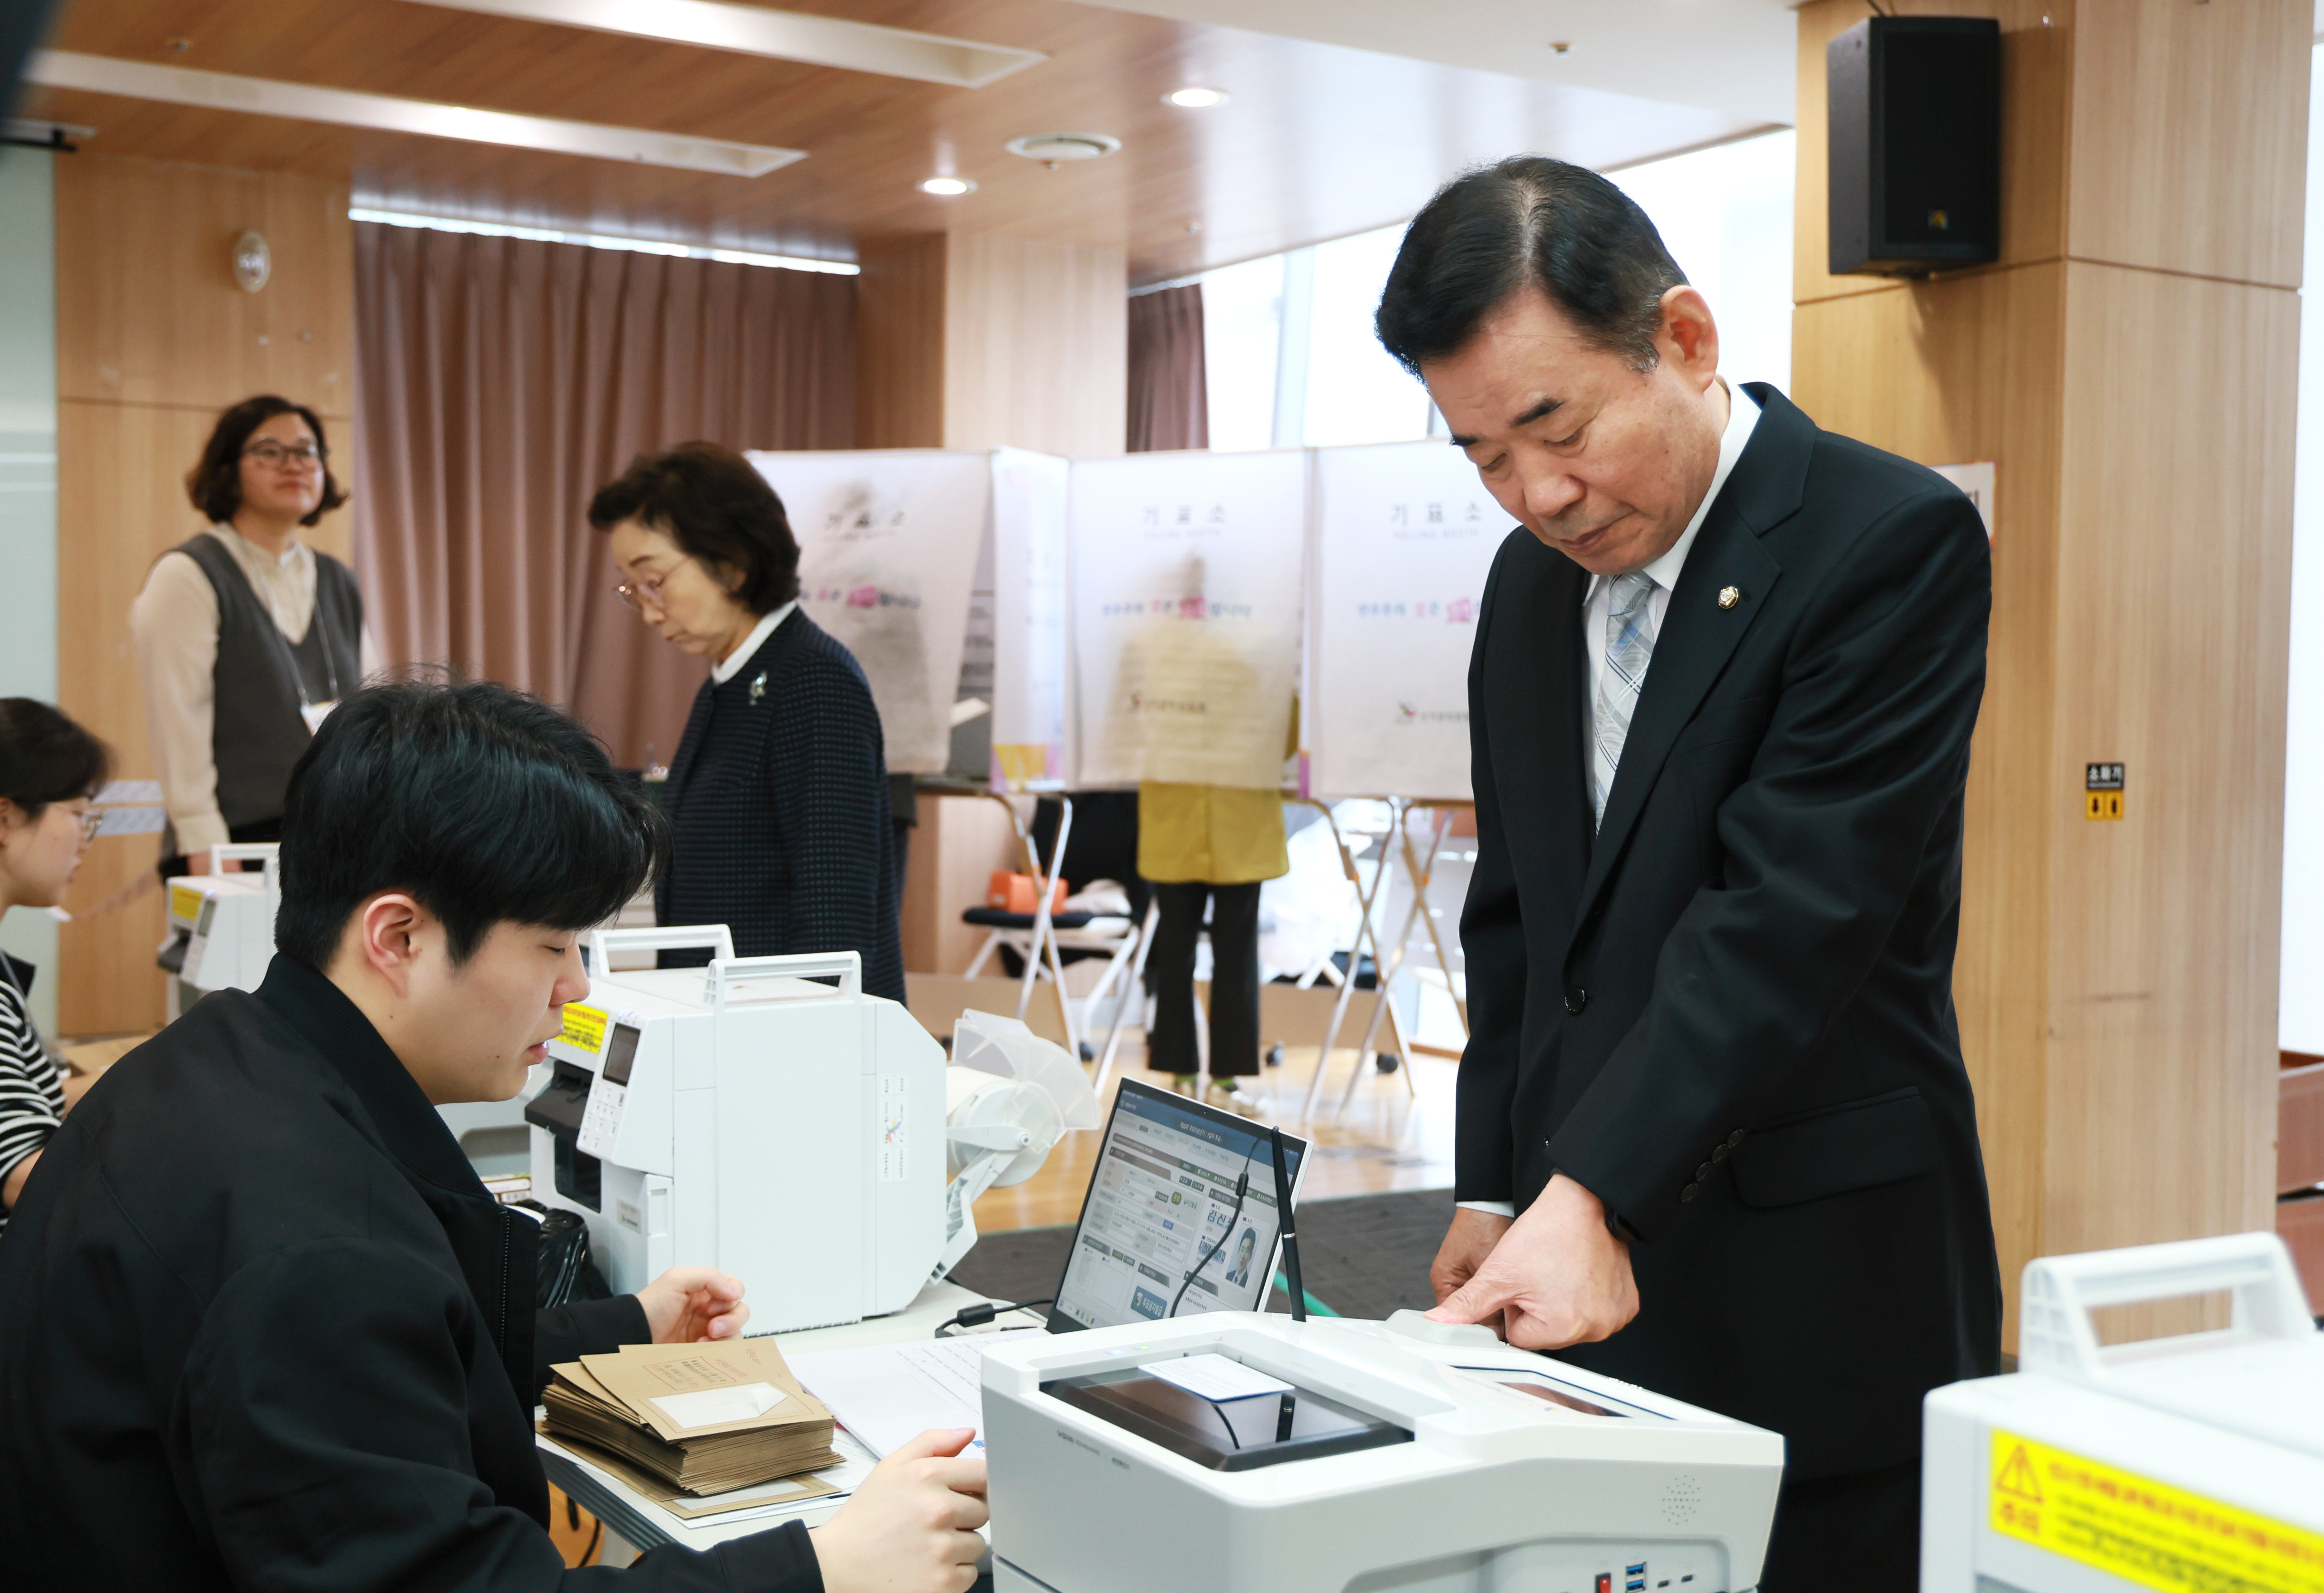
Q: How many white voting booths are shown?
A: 3